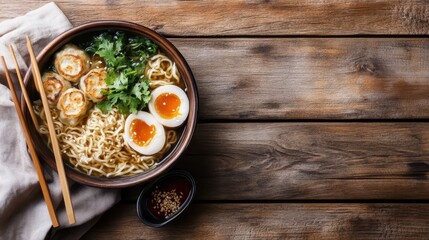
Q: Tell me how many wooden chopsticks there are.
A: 3